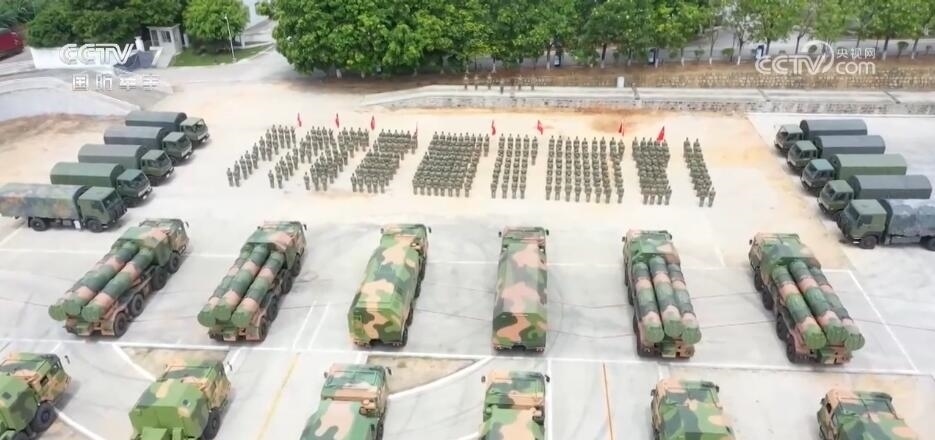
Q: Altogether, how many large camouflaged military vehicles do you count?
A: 12